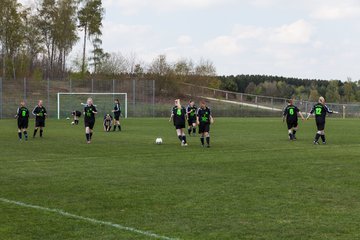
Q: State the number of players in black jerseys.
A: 11